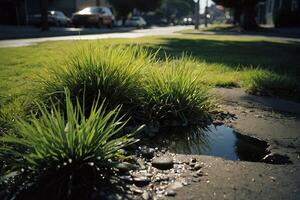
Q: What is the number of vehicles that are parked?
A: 3